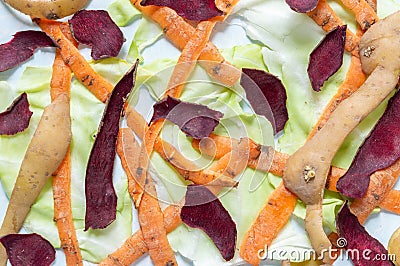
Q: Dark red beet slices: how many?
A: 13